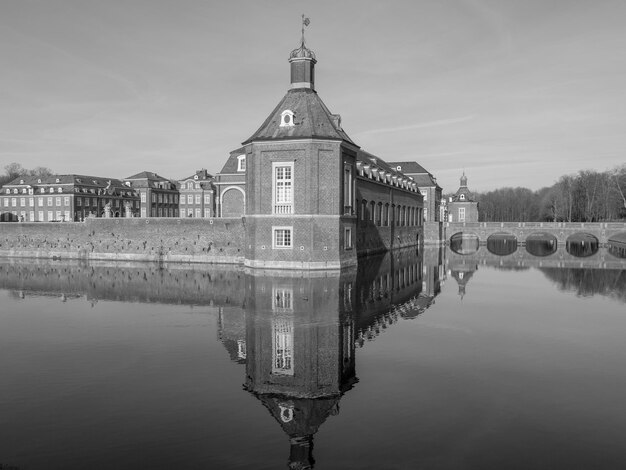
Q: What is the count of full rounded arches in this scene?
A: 4